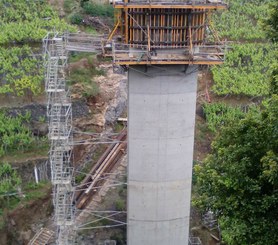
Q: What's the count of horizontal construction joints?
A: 4